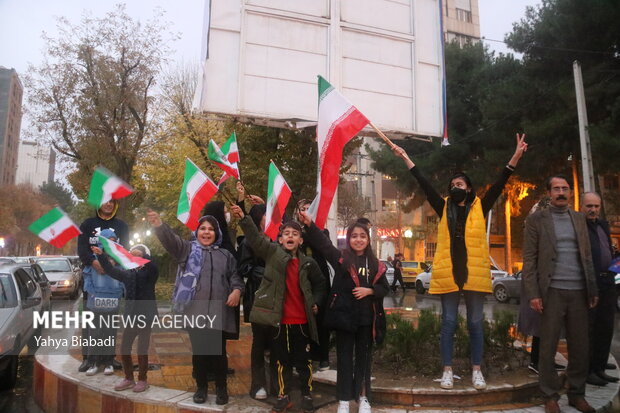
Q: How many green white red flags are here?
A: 8